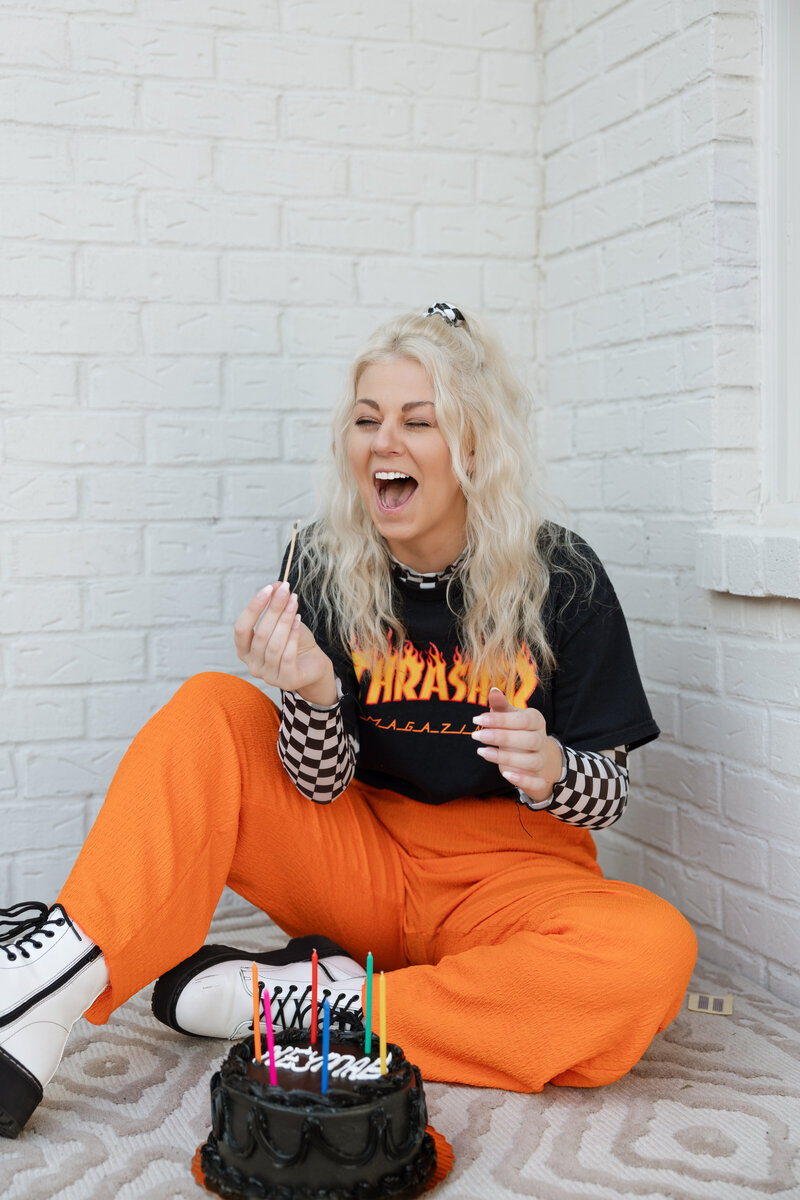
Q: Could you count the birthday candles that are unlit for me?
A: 6